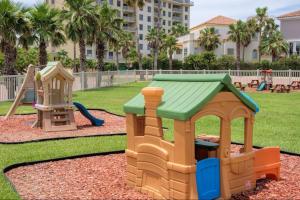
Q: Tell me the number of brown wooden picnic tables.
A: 4